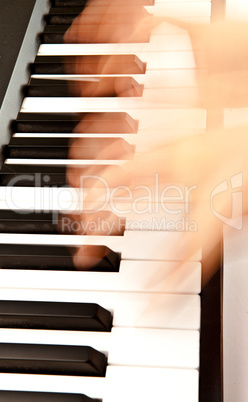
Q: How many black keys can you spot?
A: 13